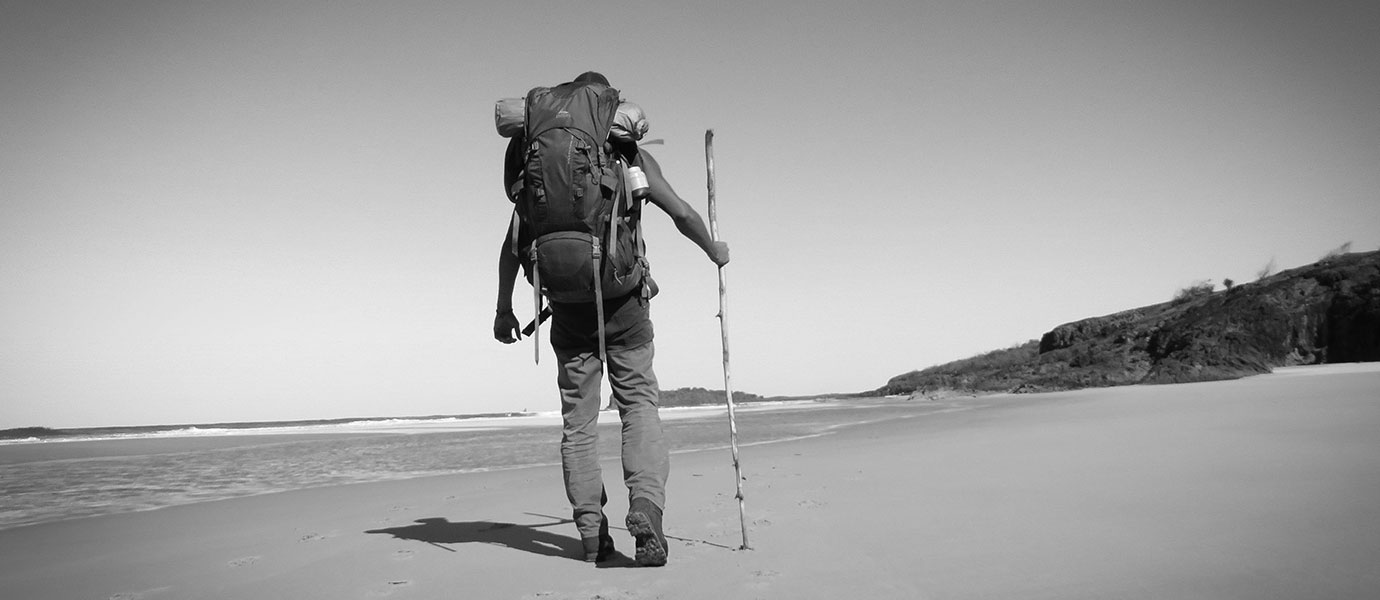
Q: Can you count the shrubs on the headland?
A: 4